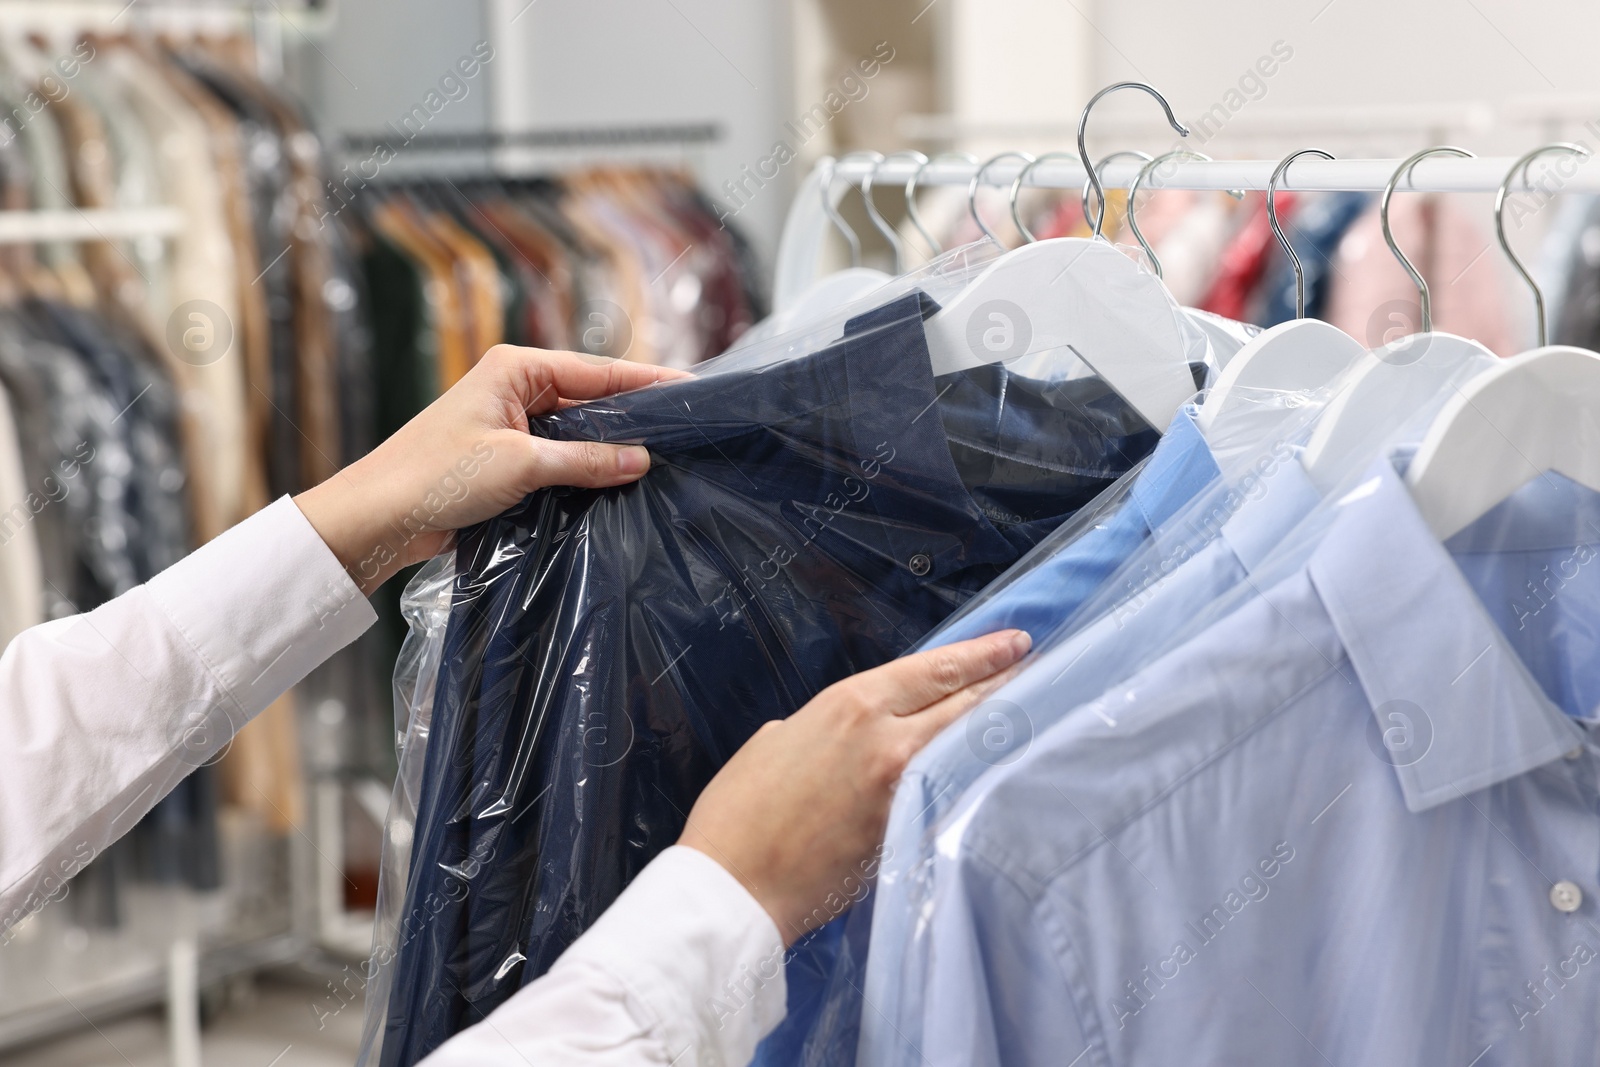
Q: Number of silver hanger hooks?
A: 11